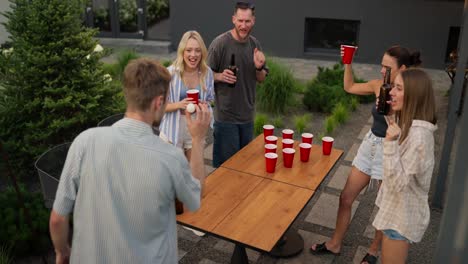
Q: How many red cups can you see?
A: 12